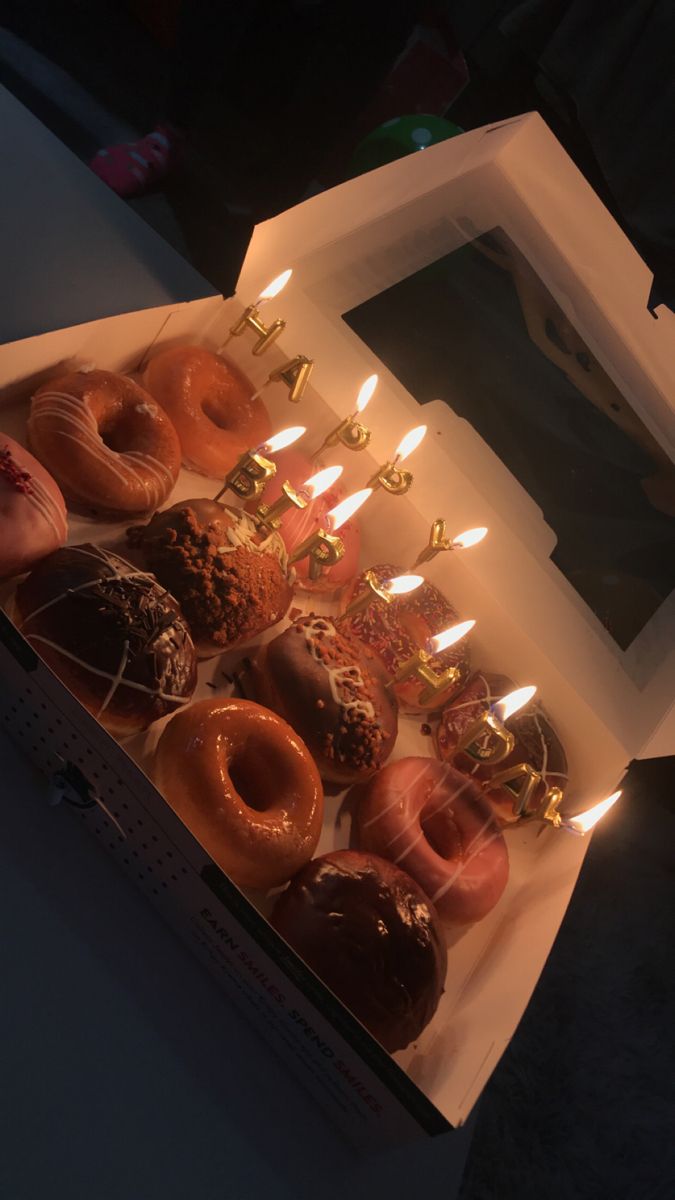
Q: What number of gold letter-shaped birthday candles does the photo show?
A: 13